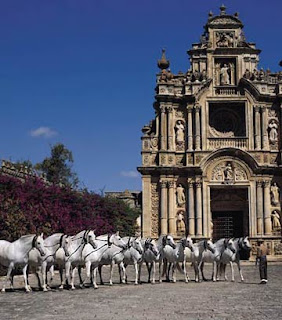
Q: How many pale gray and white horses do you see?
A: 11